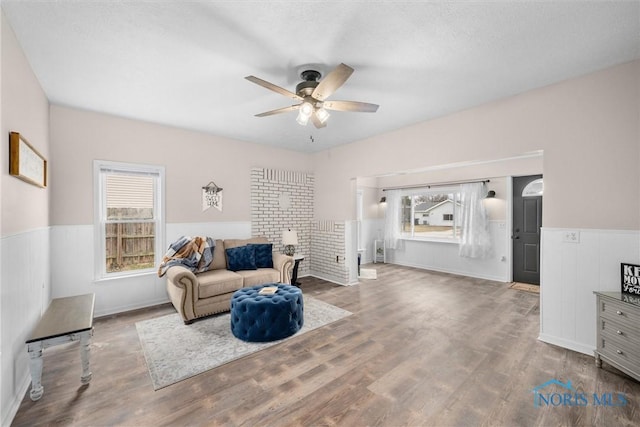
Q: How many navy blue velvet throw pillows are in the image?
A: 2